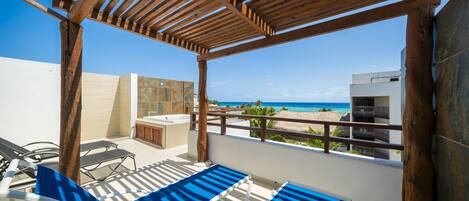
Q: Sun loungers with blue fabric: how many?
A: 2